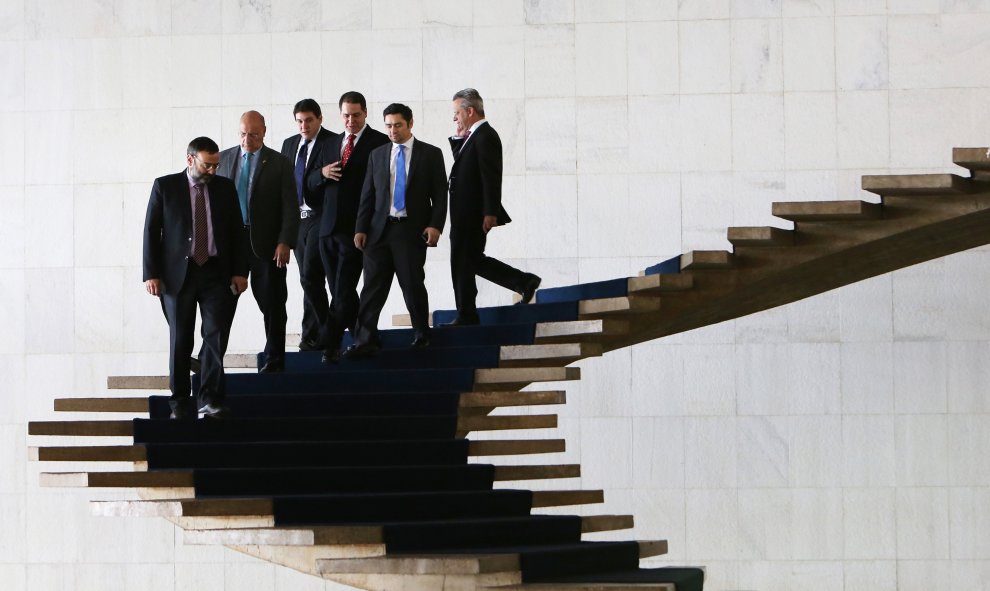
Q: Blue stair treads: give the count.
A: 14